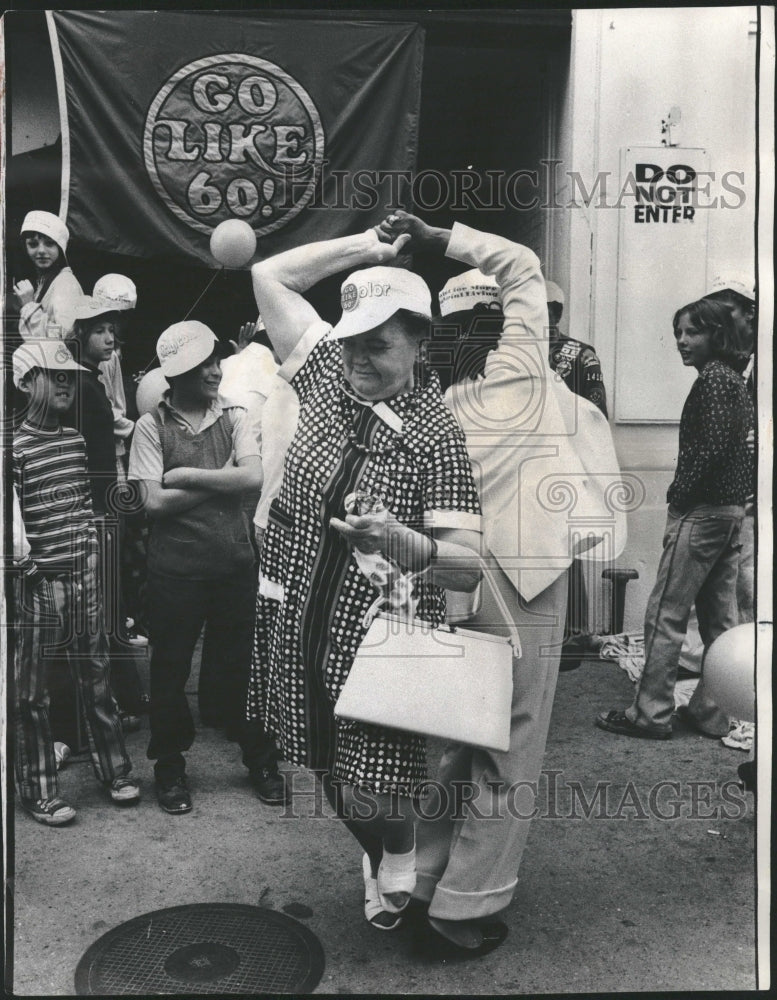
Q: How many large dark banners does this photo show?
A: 1